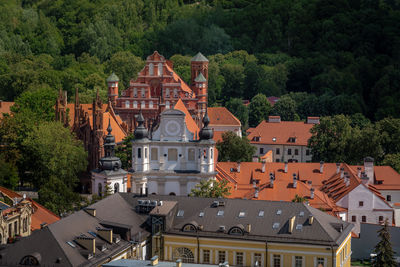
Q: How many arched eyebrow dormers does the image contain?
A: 3